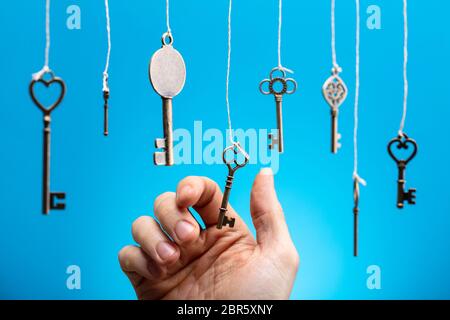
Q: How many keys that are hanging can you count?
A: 8